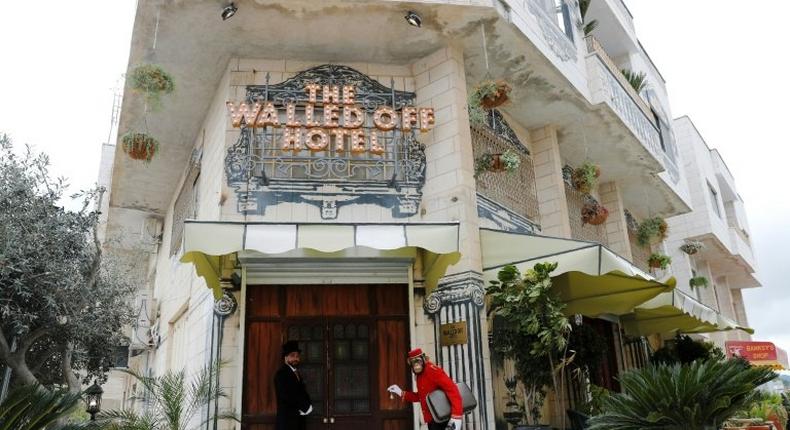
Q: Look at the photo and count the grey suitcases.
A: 1